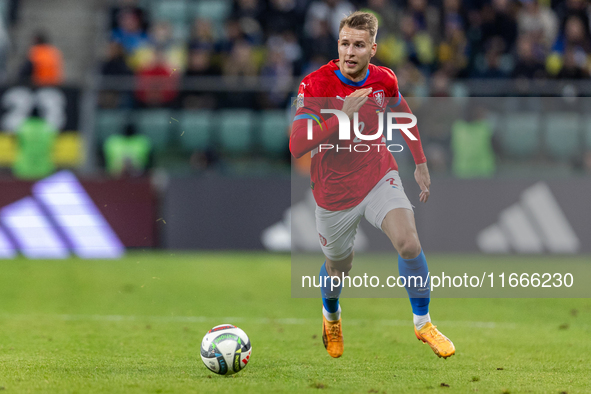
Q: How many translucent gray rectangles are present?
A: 1